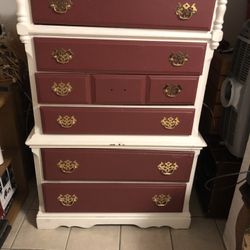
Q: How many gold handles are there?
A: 12